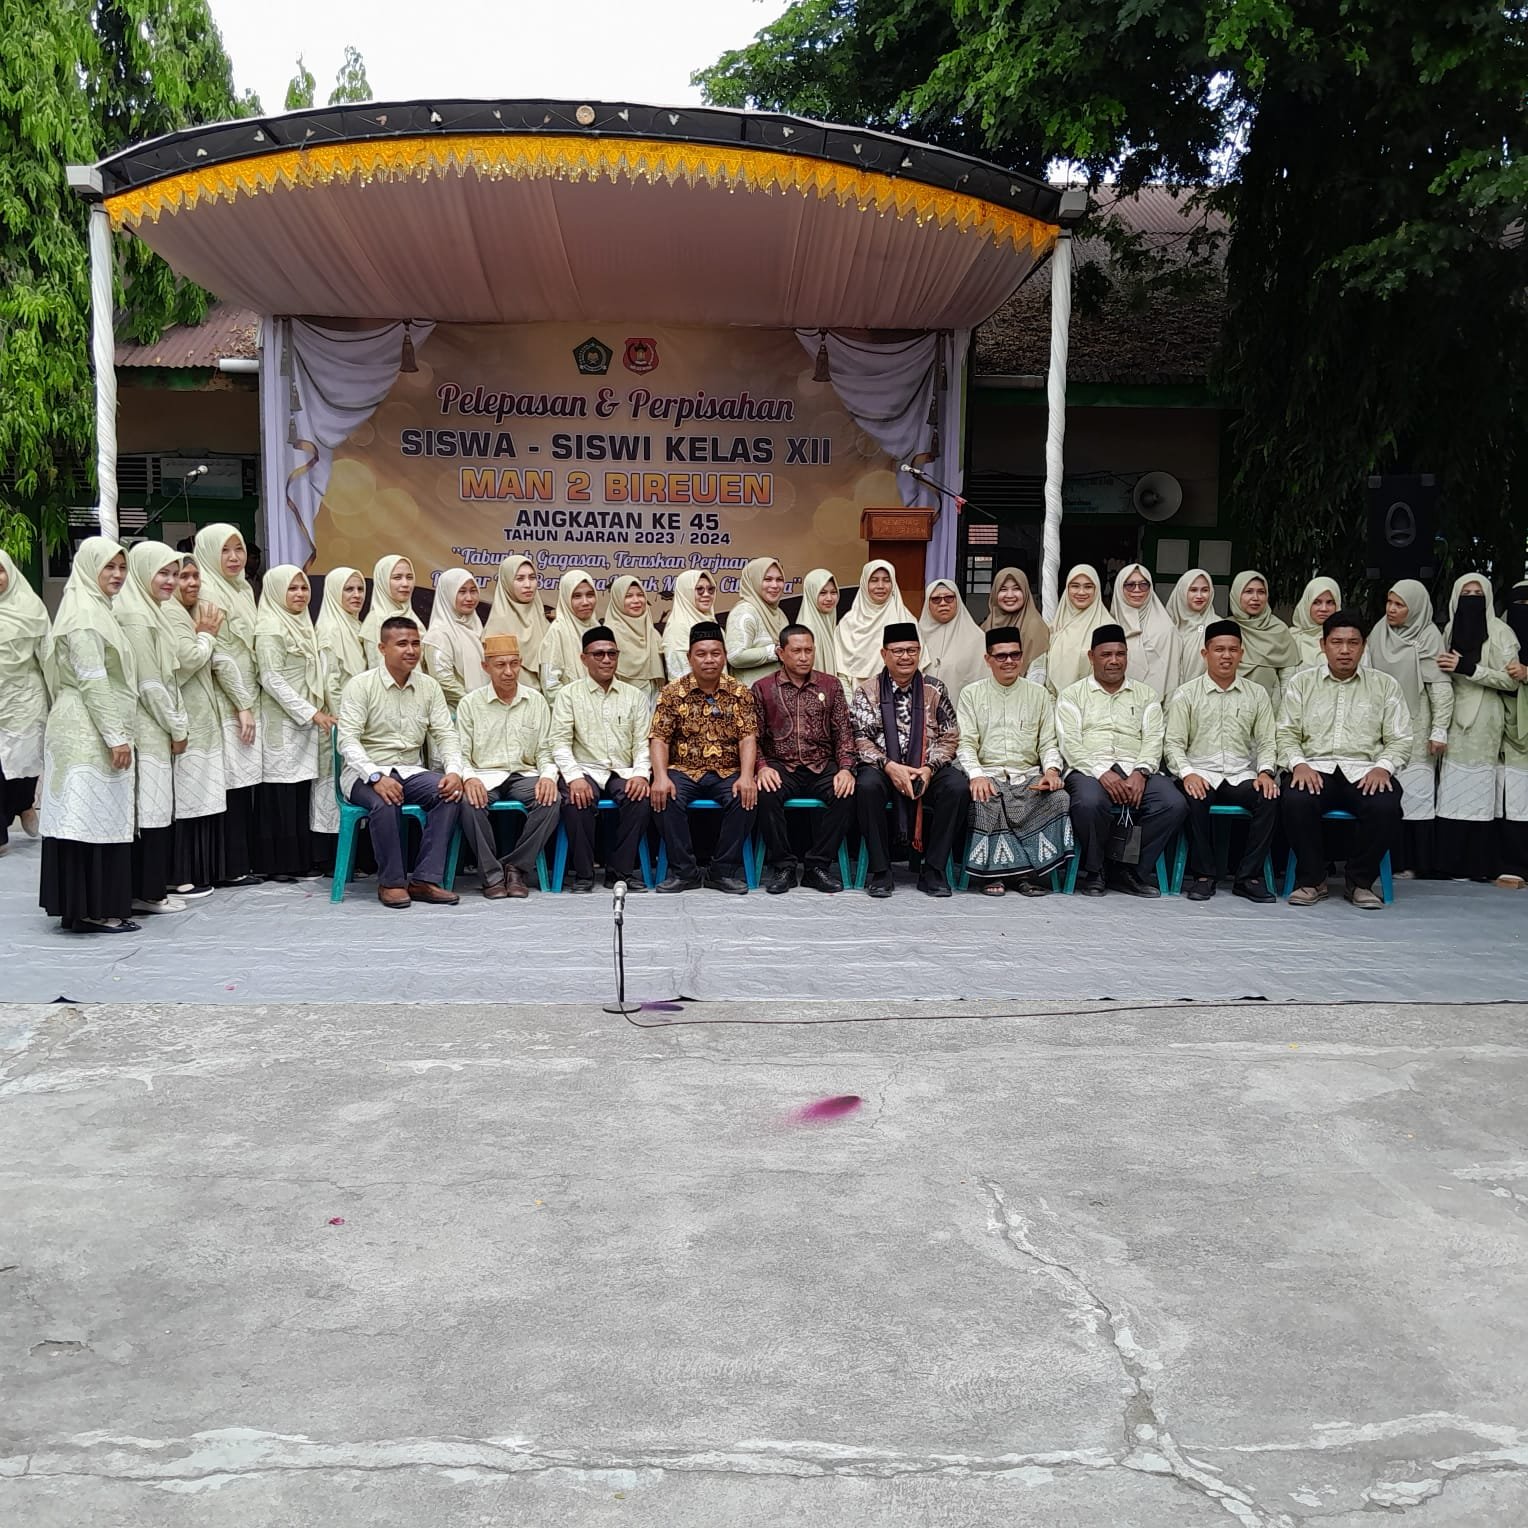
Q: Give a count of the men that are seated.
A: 10